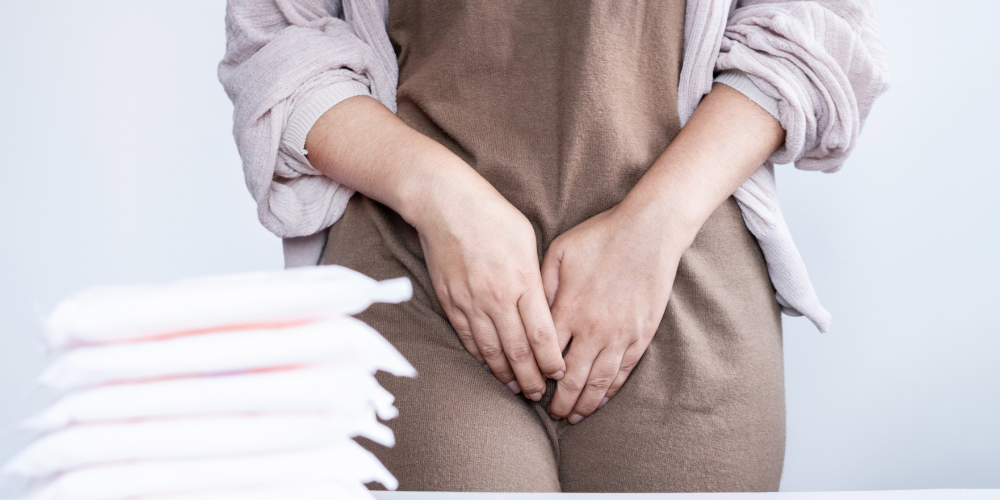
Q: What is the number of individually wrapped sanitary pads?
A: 6